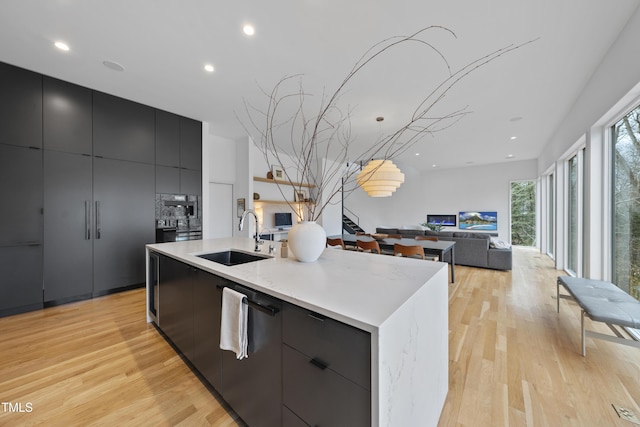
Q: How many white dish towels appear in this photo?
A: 1